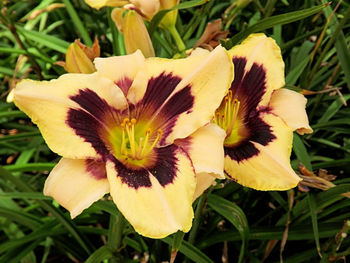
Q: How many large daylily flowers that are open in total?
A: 2